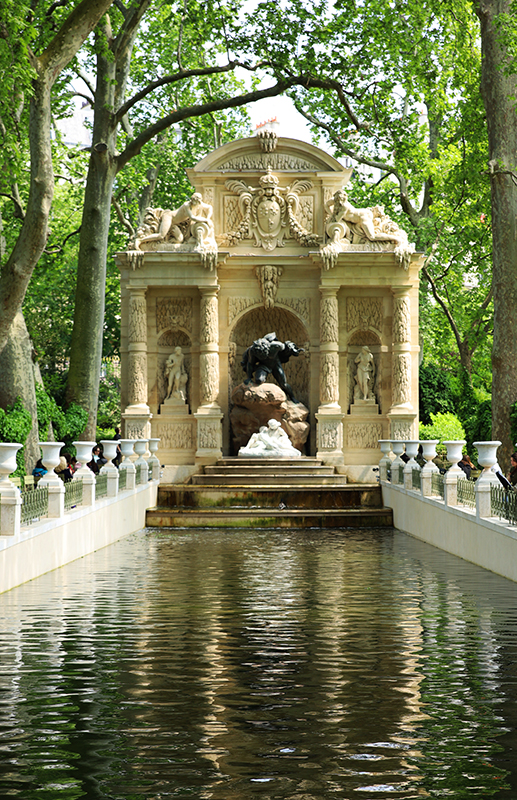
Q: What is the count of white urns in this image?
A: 13